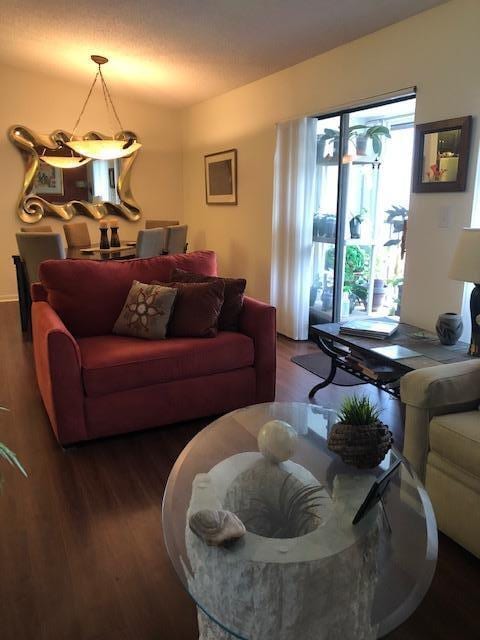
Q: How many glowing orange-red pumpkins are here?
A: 0